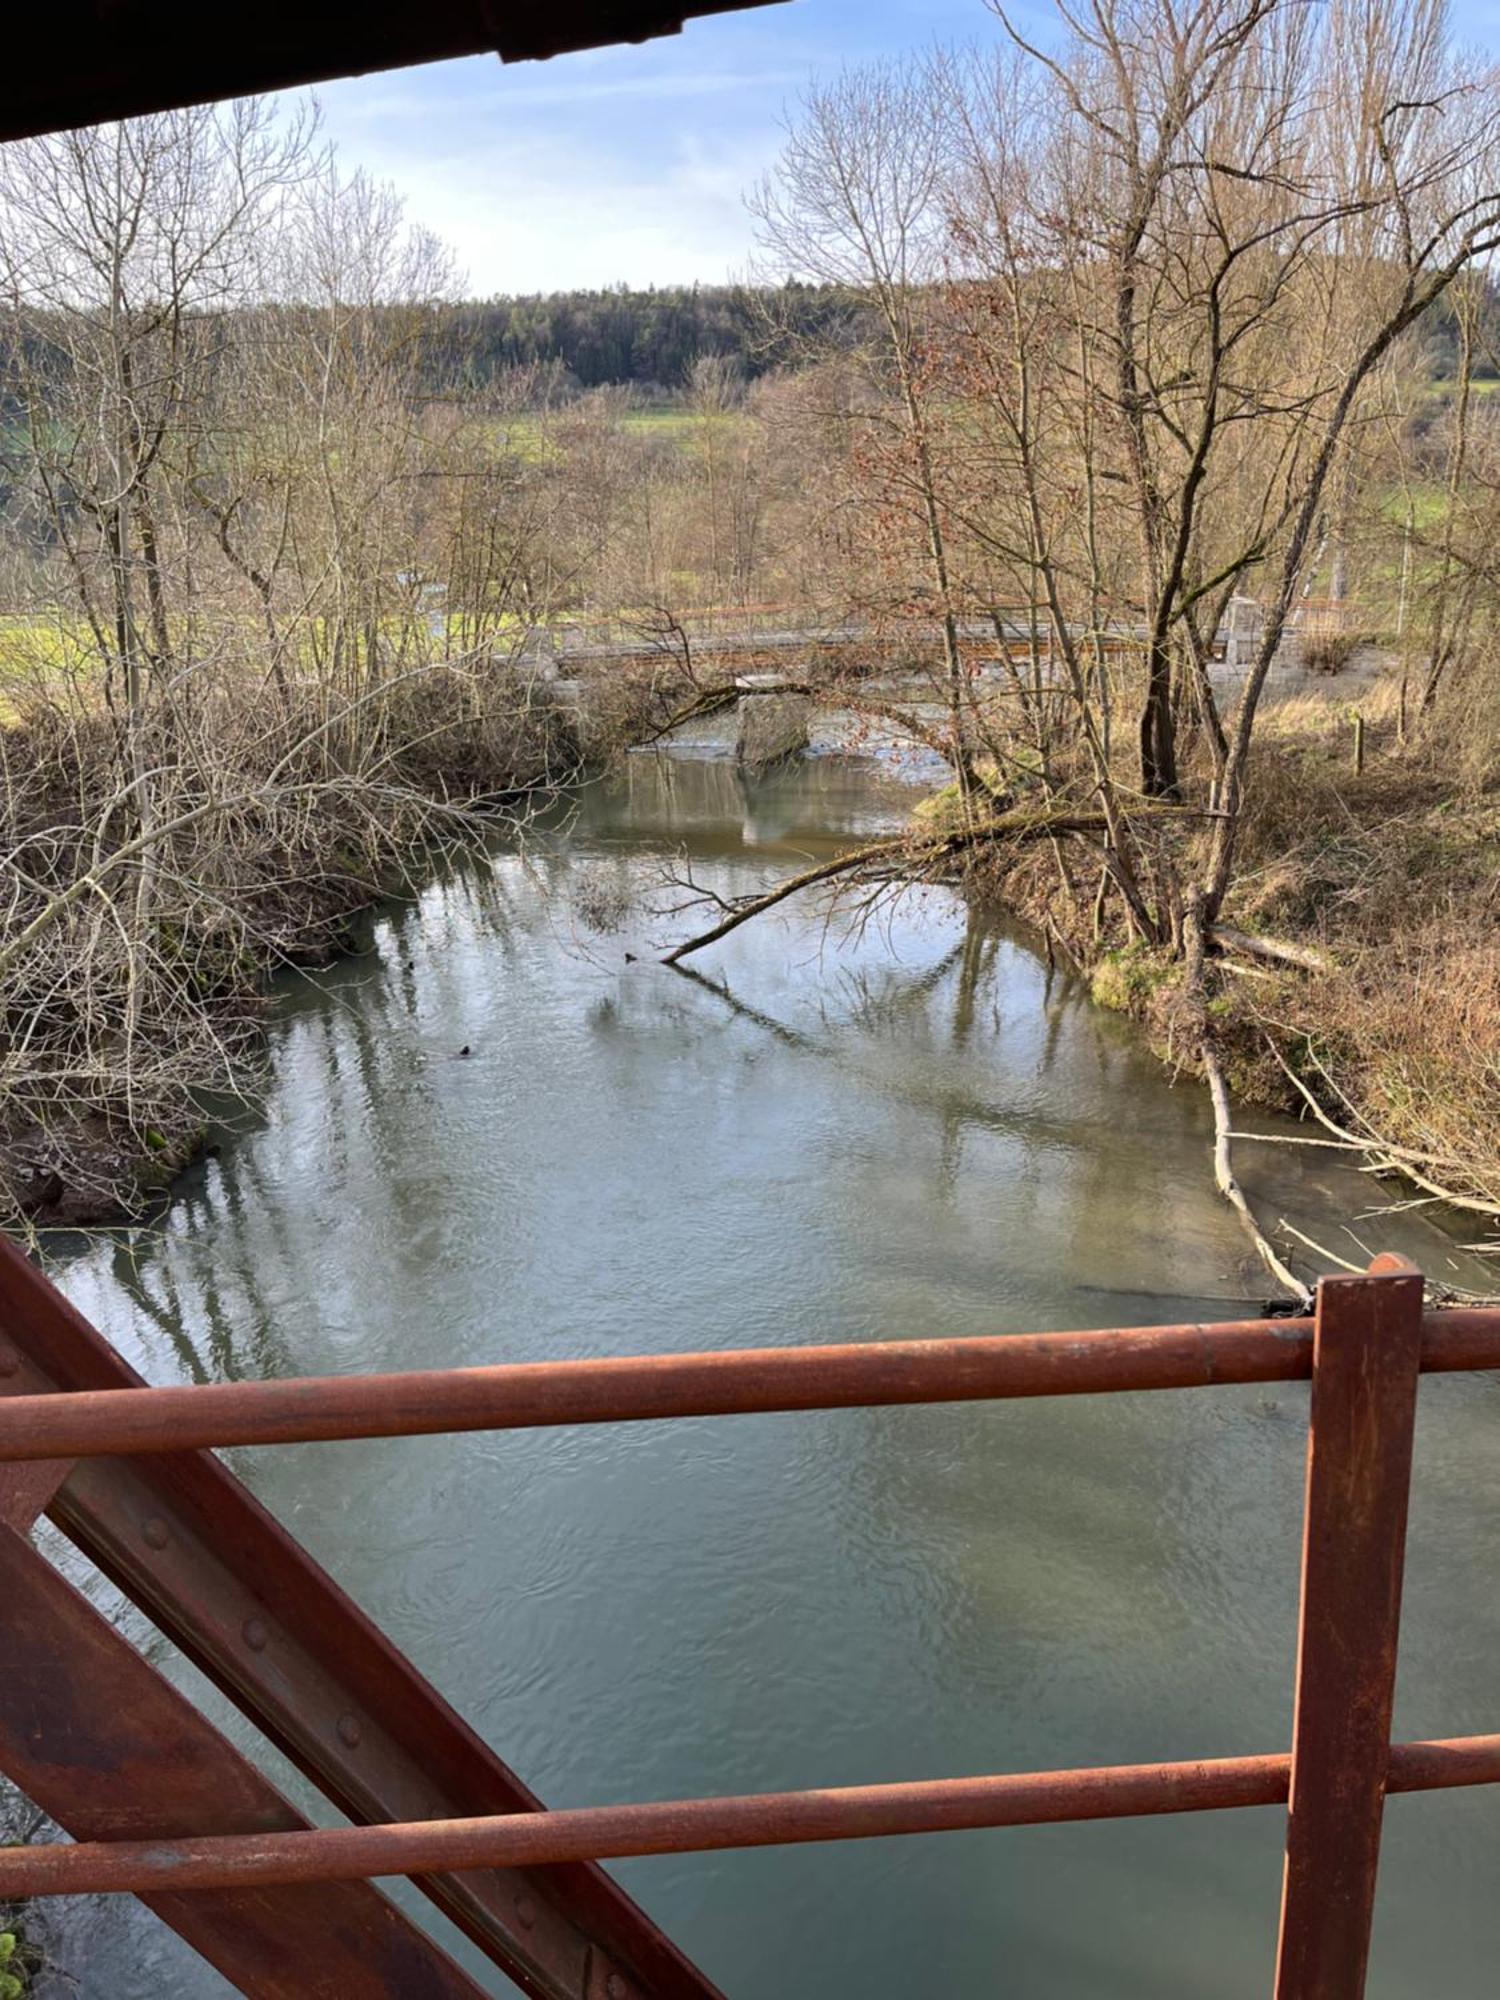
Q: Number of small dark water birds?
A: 3